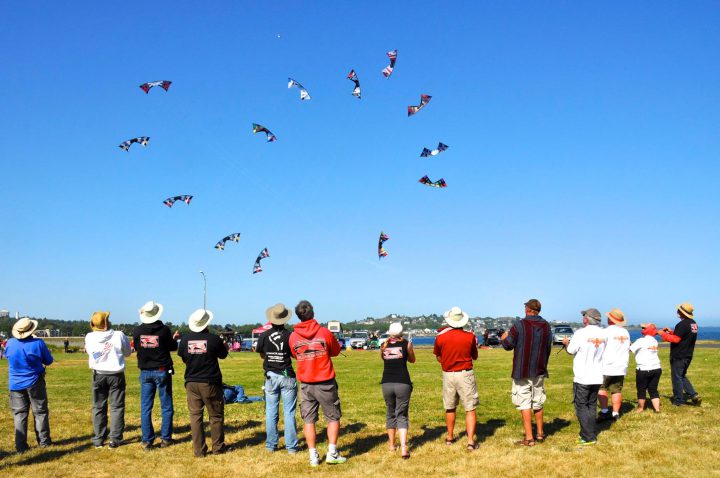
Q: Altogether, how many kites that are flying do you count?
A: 13